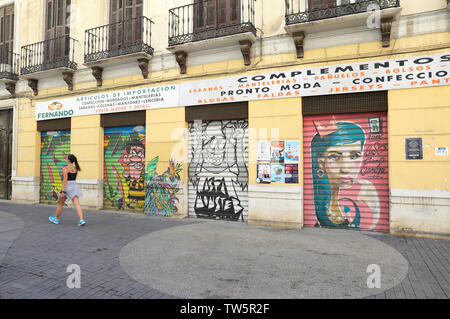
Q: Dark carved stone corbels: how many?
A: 9